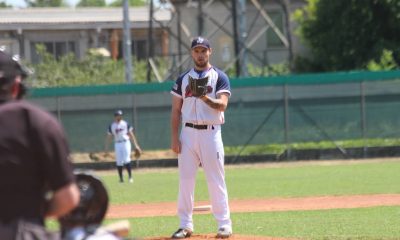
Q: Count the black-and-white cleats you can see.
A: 2